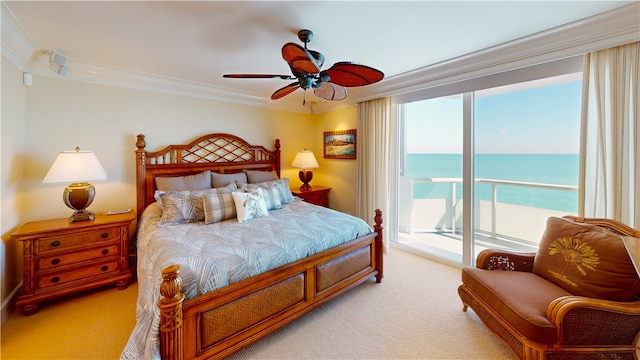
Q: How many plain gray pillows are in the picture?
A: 3